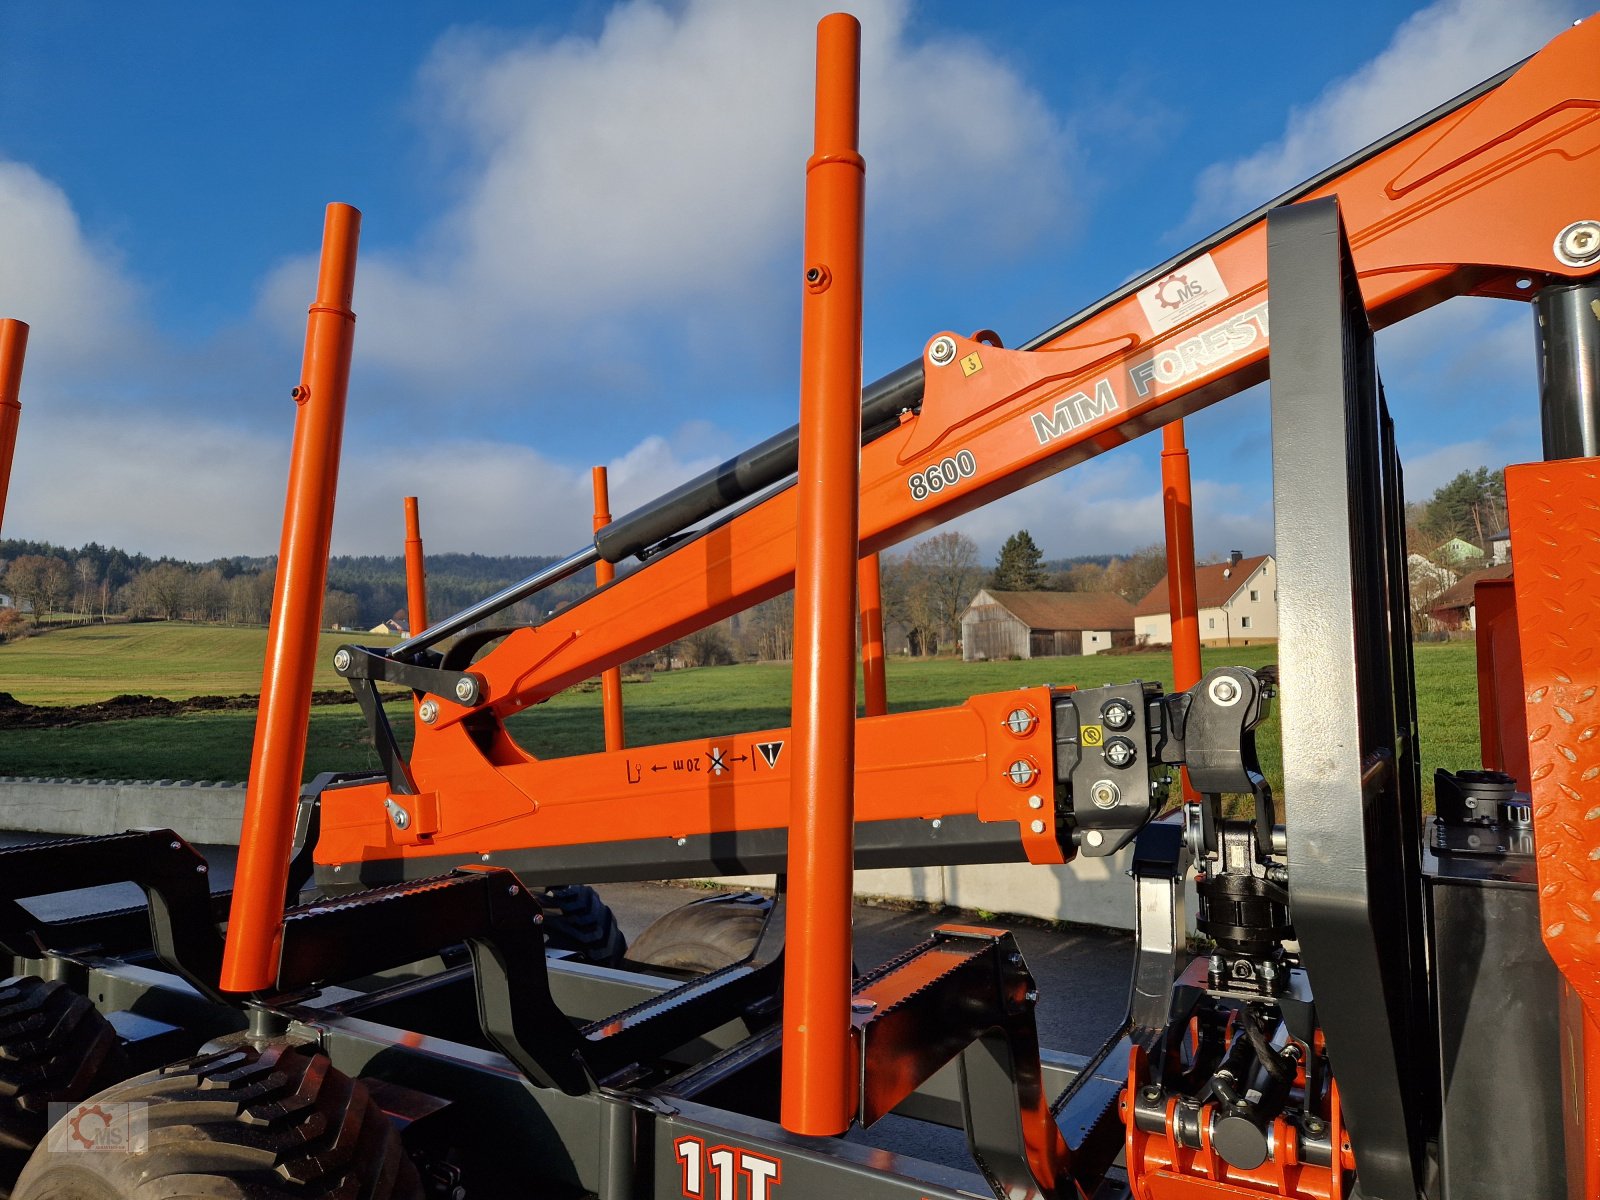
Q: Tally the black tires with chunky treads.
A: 4